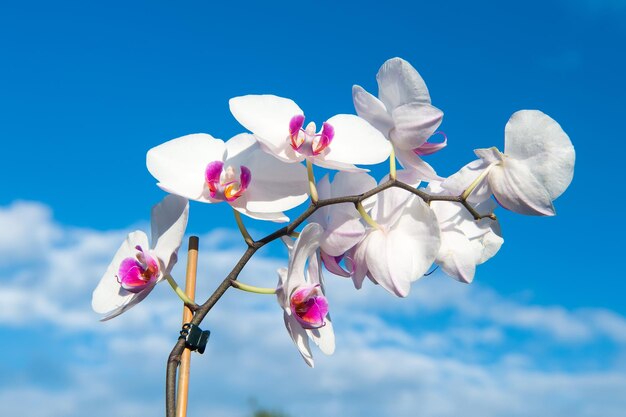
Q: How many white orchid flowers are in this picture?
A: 9